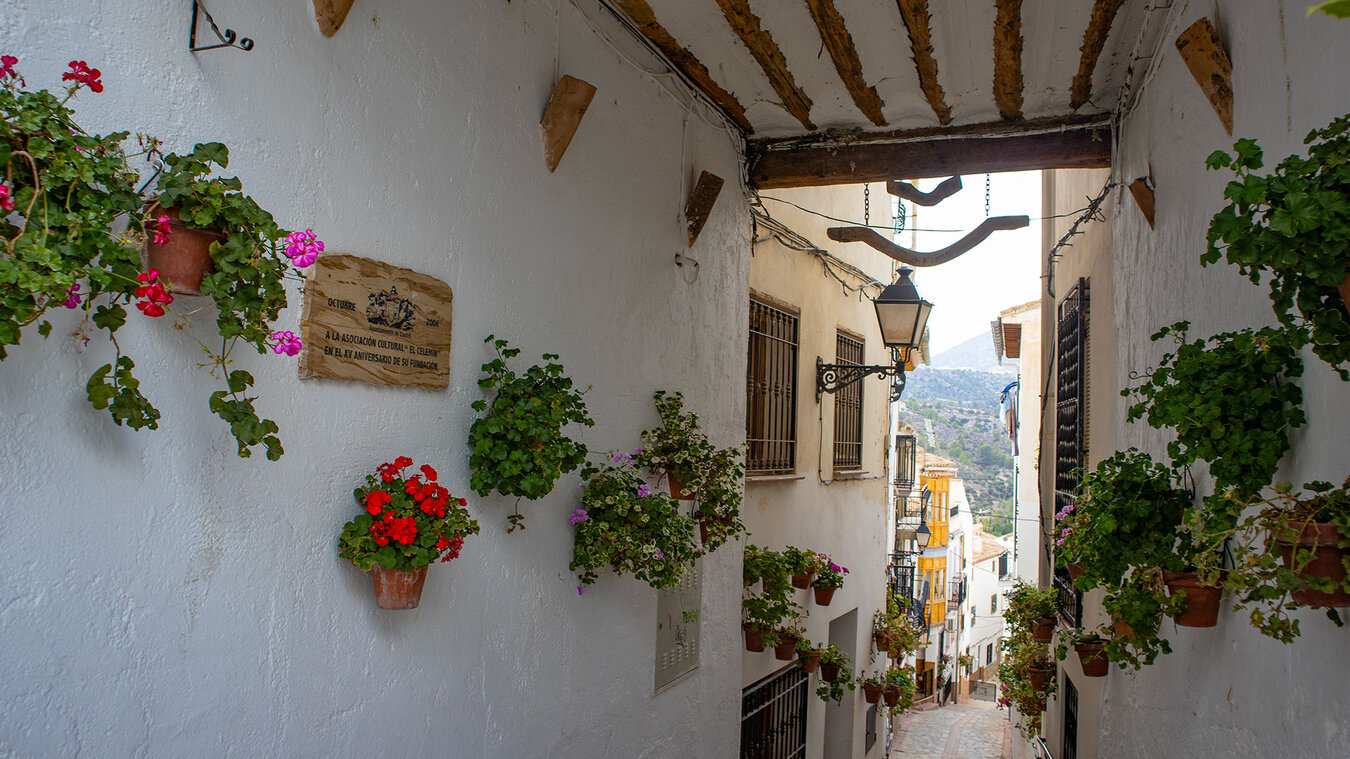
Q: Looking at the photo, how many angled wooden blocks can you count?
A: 5